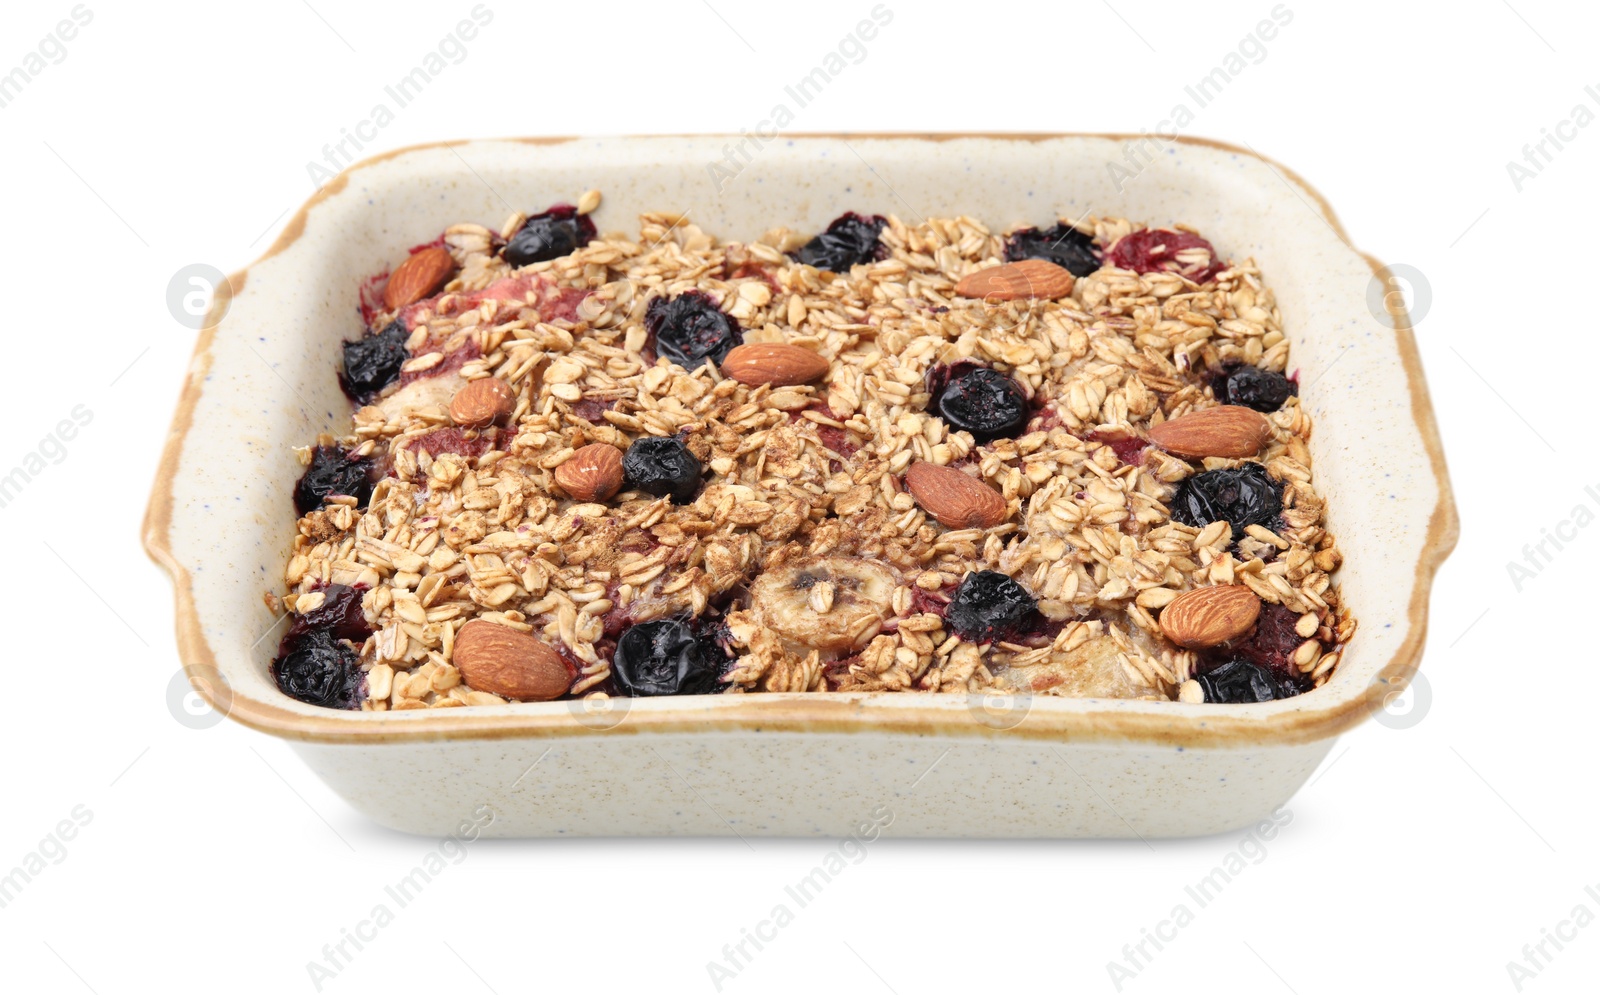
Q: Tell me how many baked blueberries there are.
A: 14